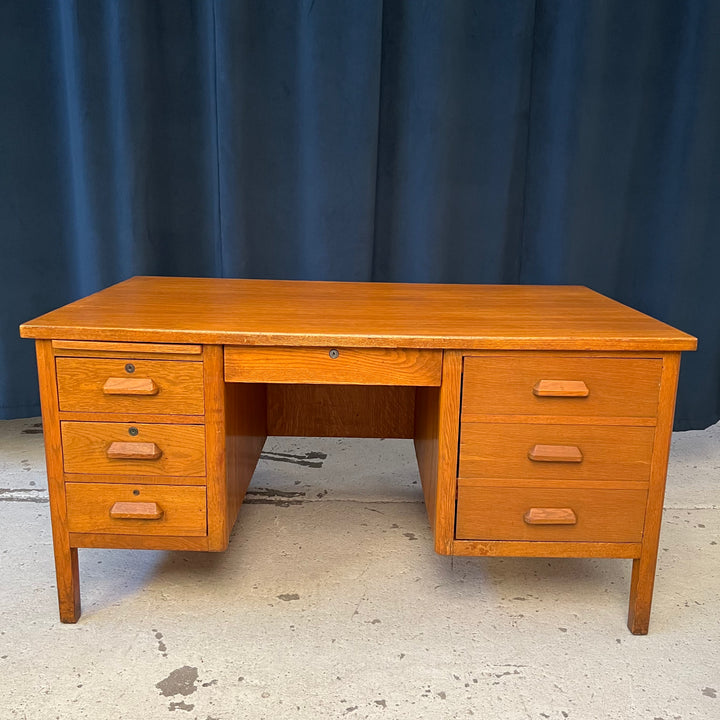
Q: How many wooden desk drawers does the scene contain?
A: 7